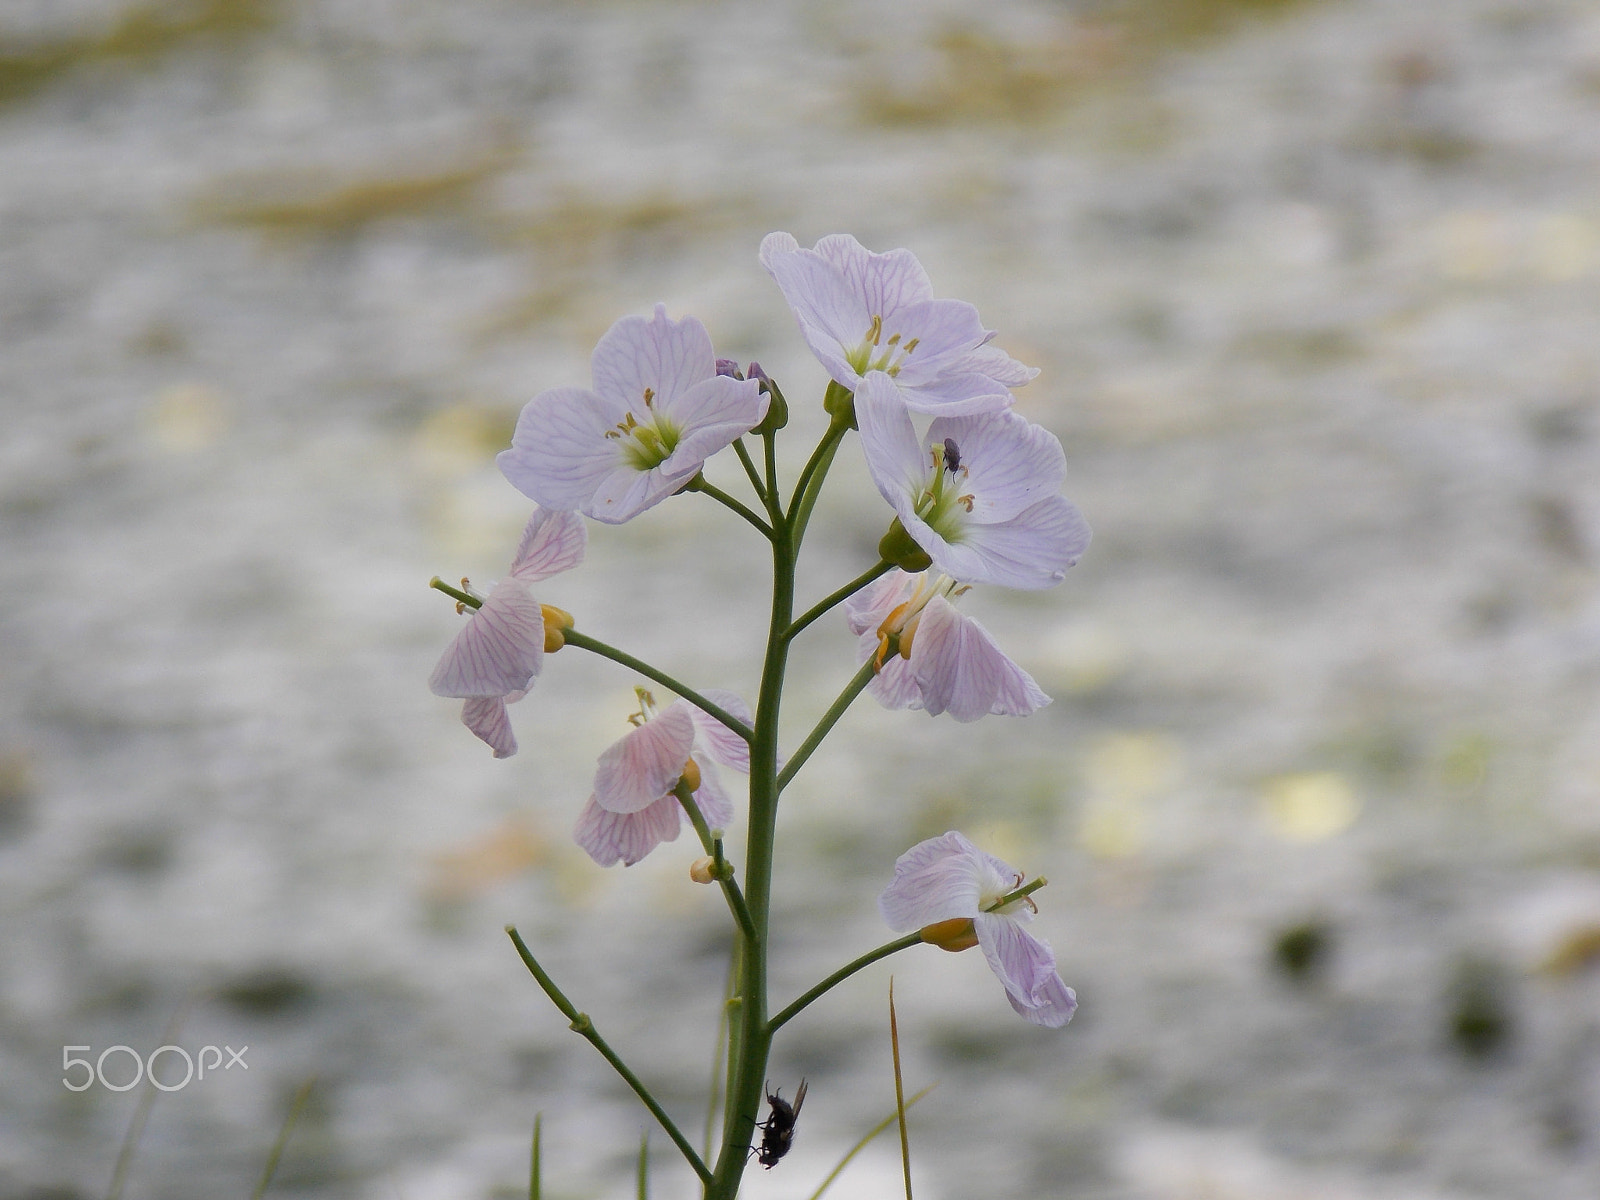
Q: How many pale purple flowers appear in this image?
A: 7